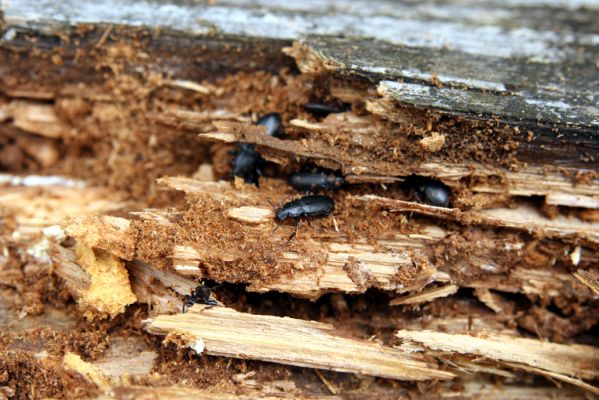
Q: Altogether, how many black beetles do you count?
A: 7